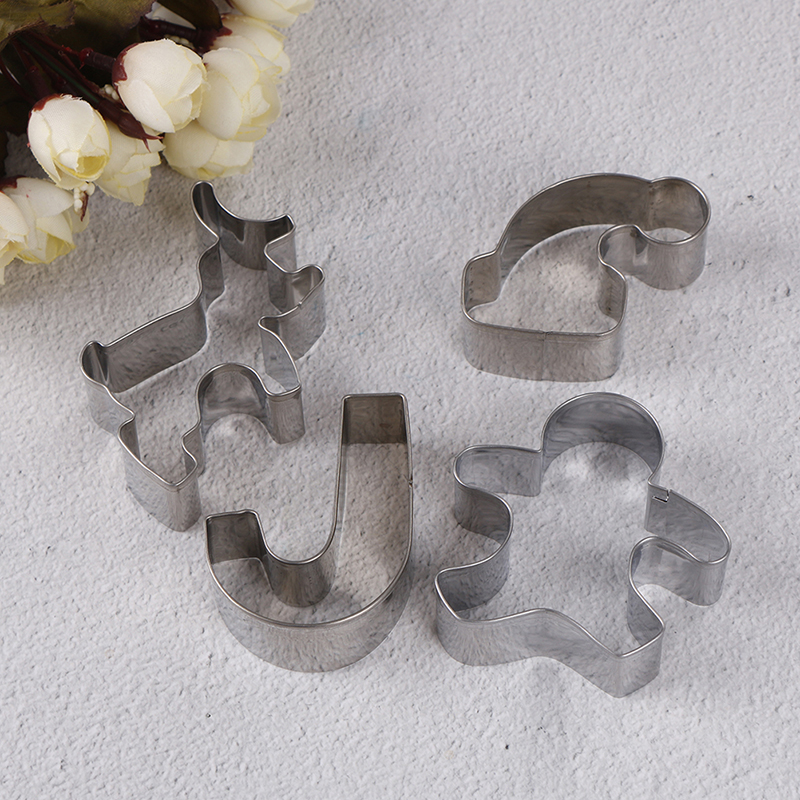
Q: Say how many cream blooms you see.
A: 9